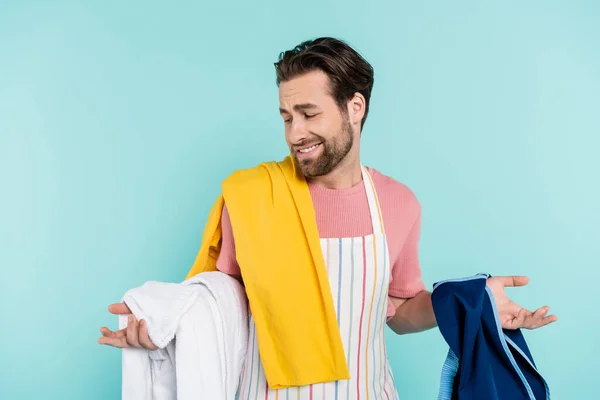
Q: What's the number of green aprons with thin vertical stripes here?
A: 0